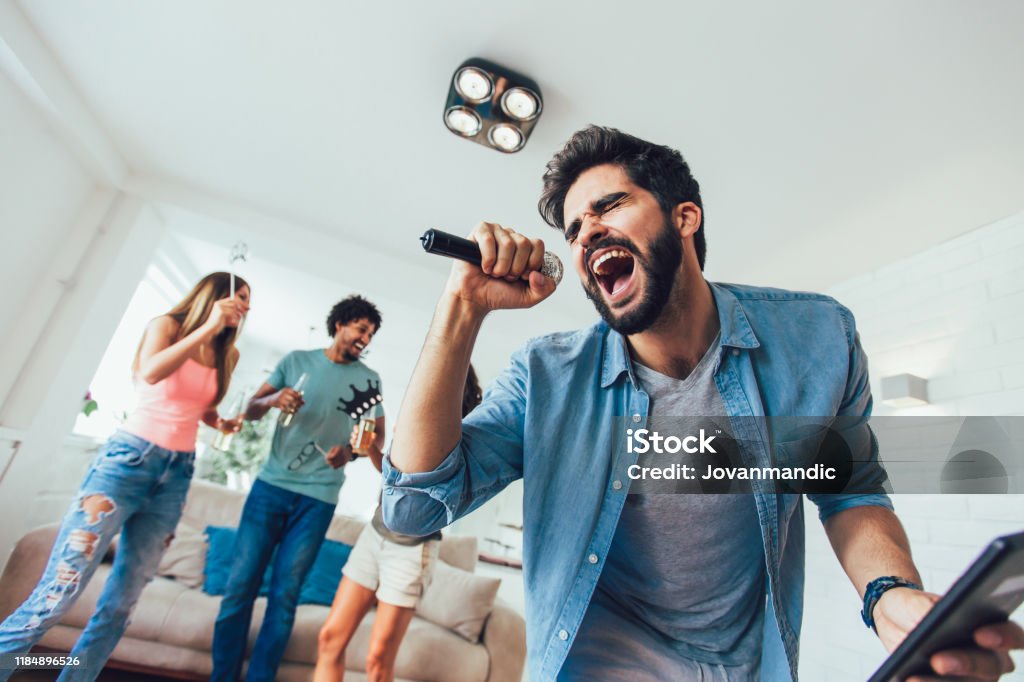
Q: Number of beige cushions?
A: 2